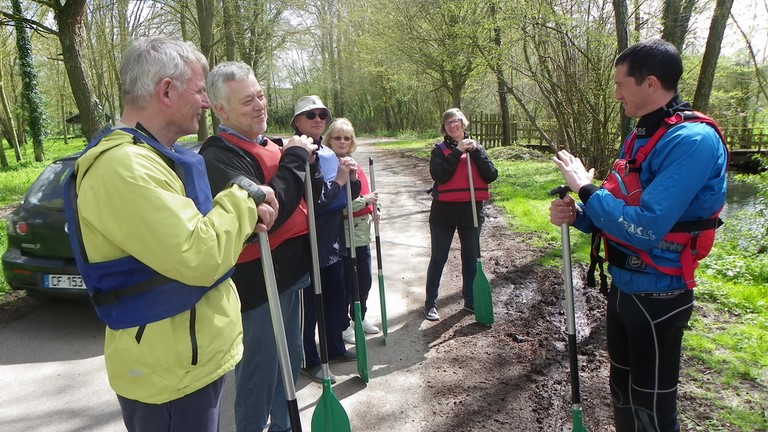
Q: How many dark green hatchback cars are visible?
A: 1